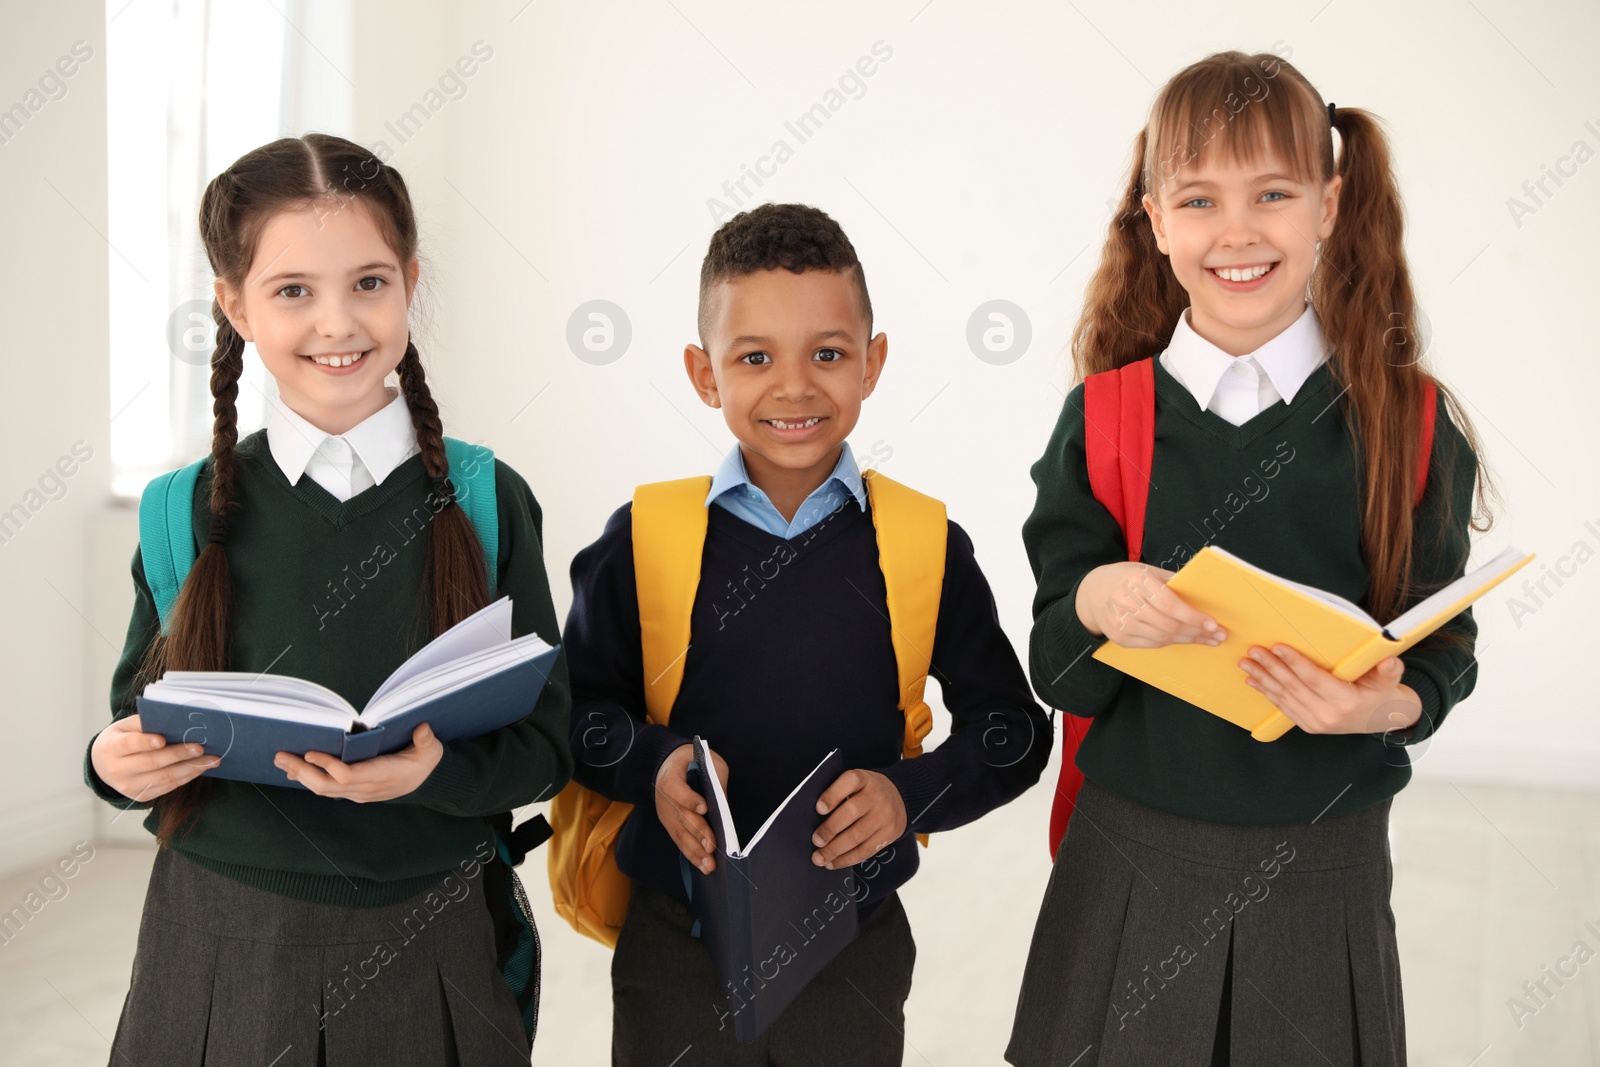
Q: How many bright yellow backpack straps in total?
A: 2